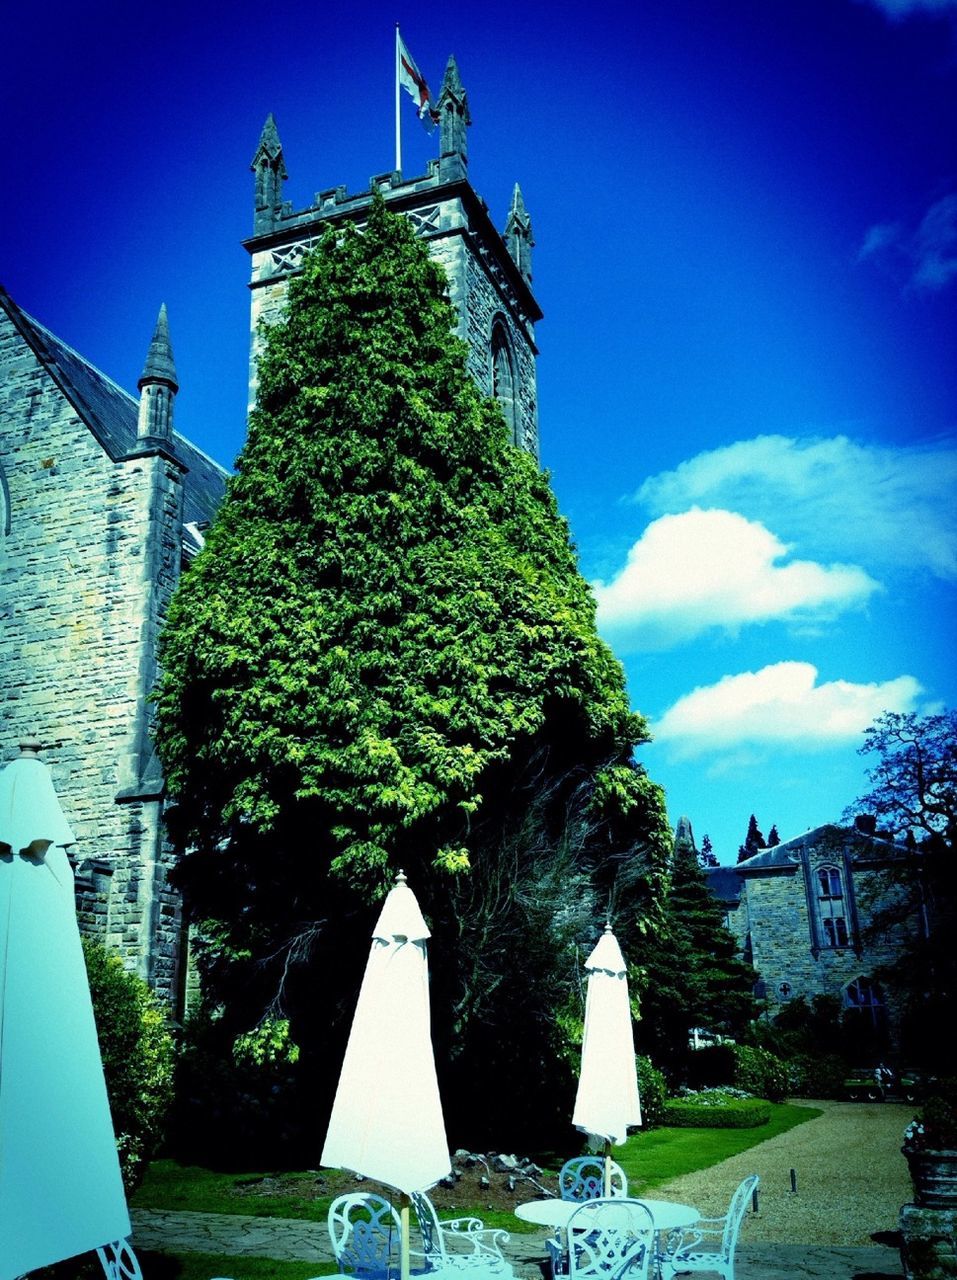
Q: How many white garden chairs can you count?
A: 6